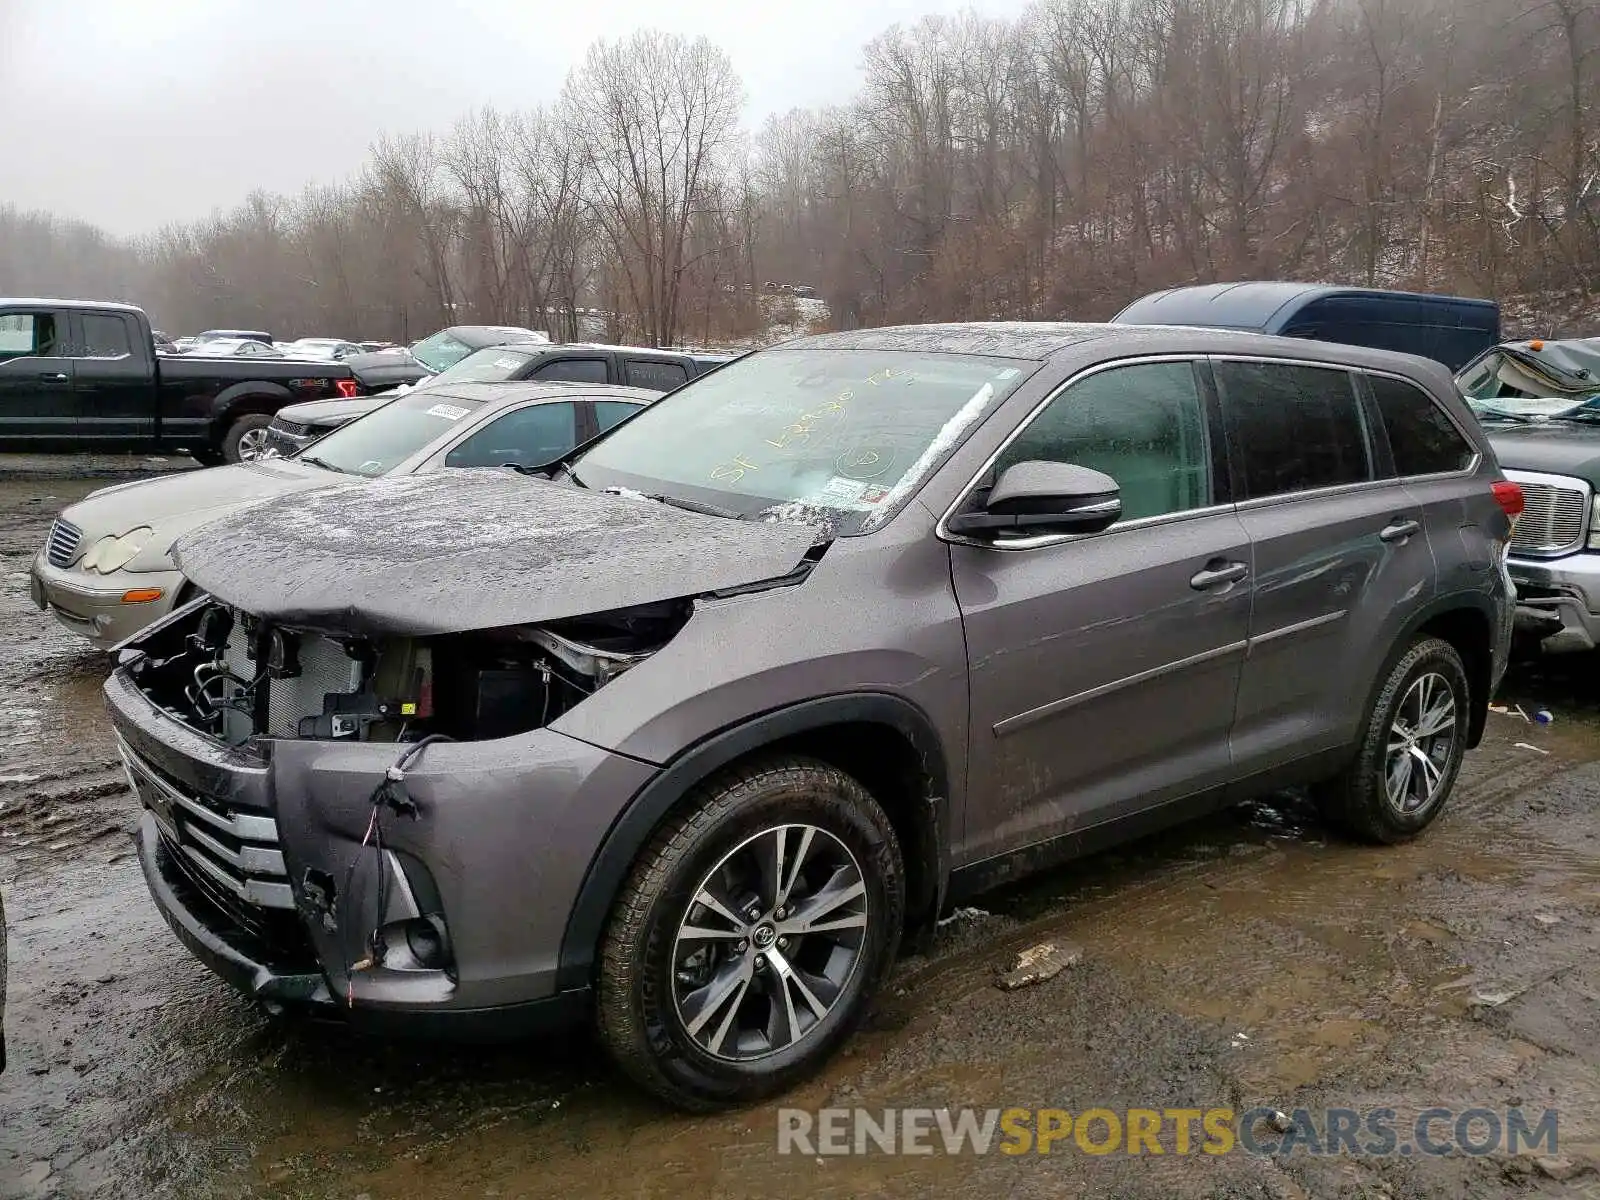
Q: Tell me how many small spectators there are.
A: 0